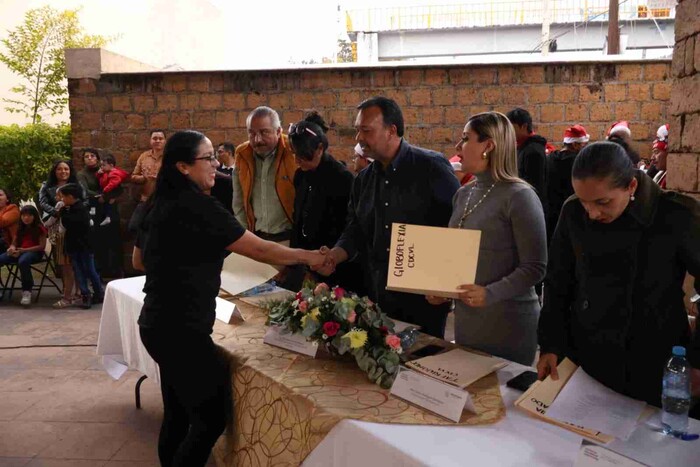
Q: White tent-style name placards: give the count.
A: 4